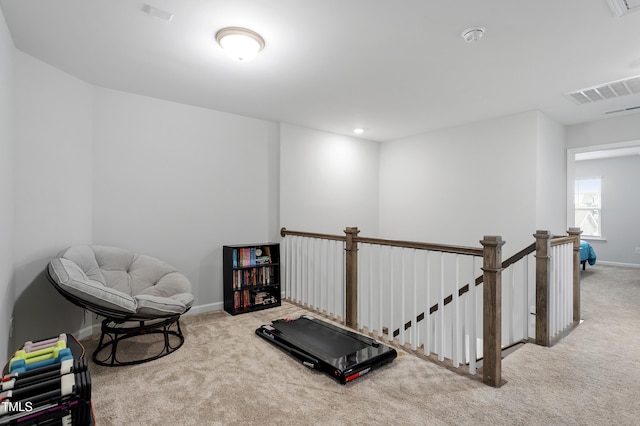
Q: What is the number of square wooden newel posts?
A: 4